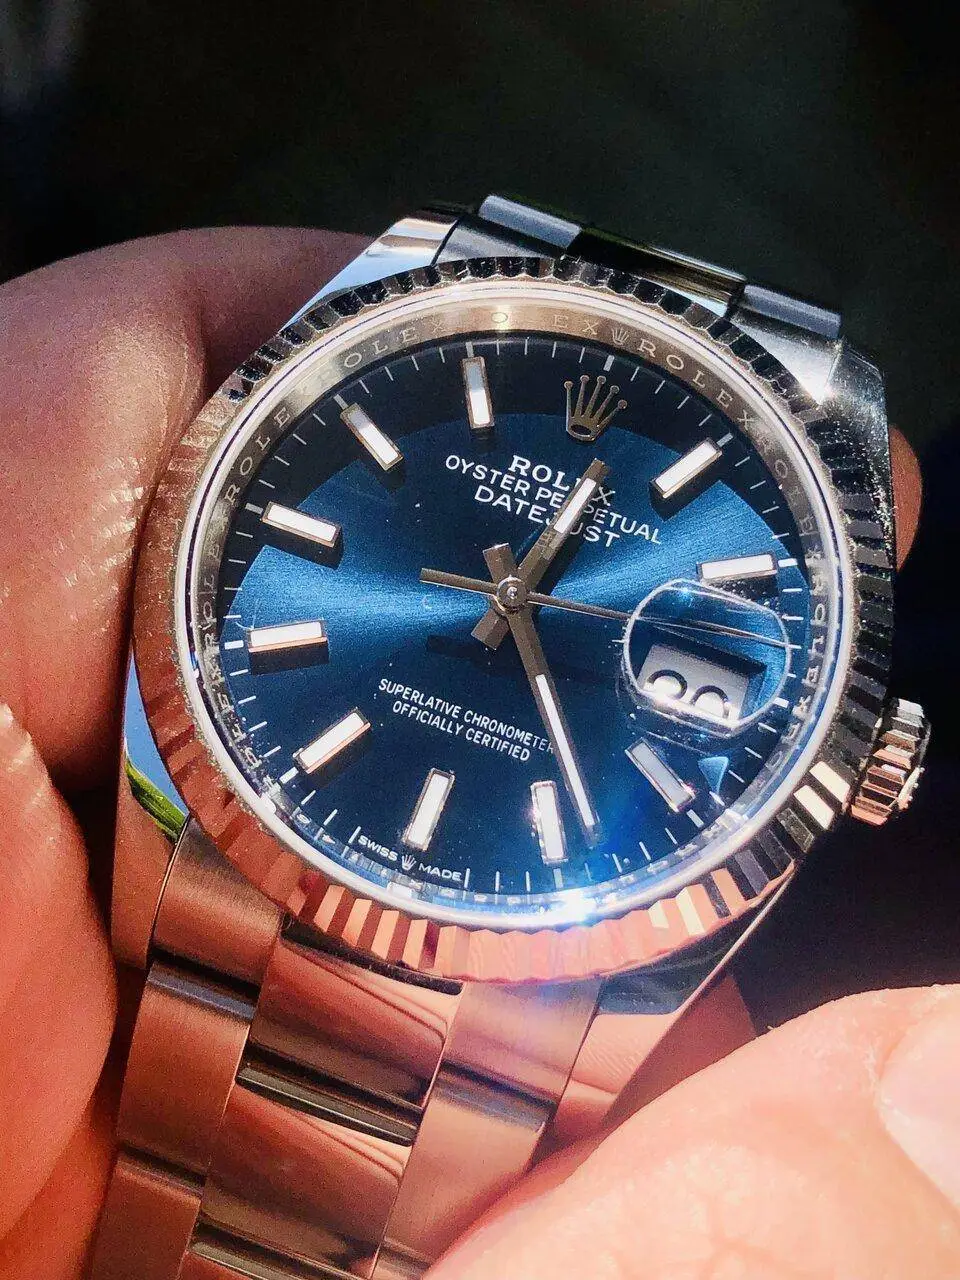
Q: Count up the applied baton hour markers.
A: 10